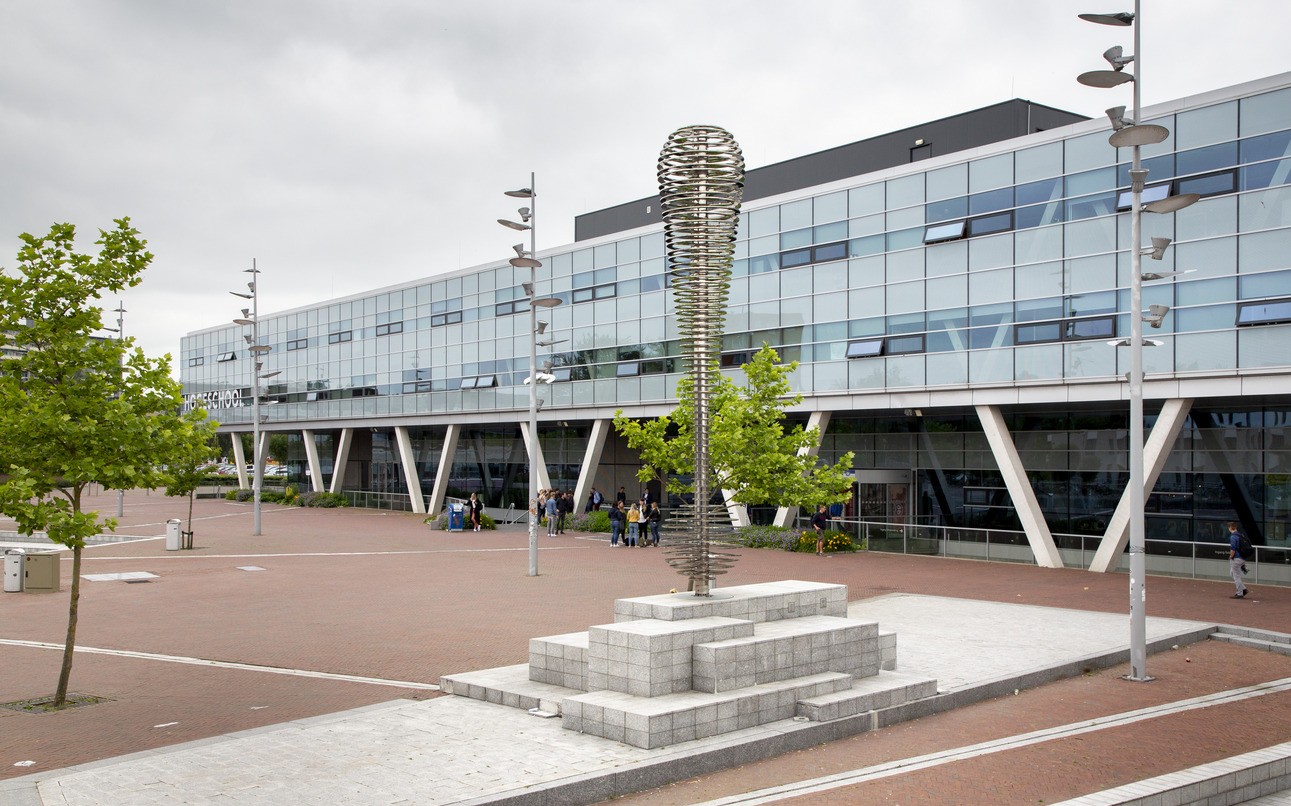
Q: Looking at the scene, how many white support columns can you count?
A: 12